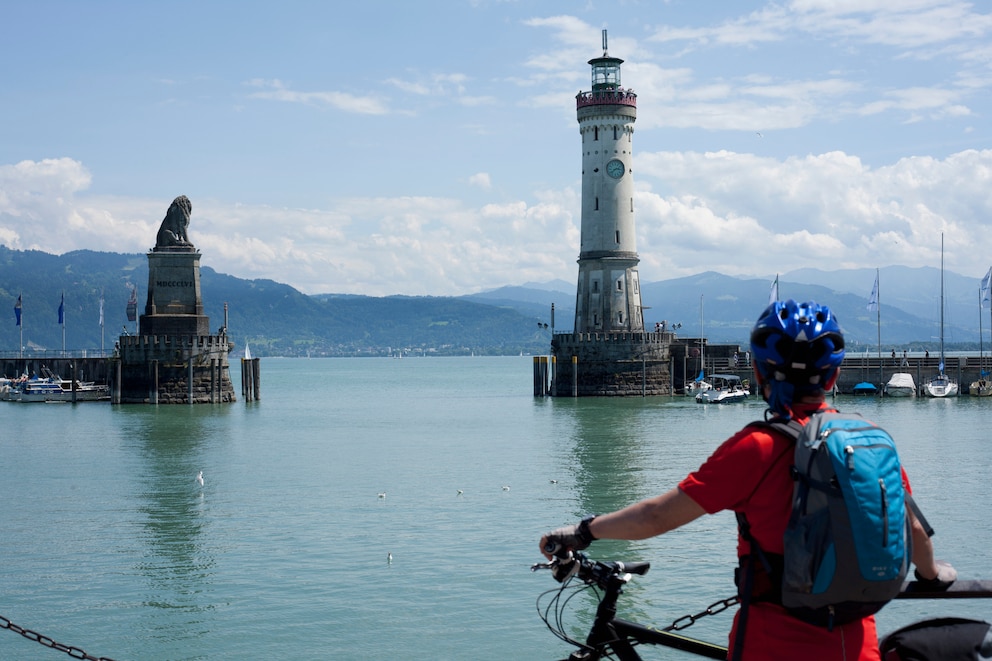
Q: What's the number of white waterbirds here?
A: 6